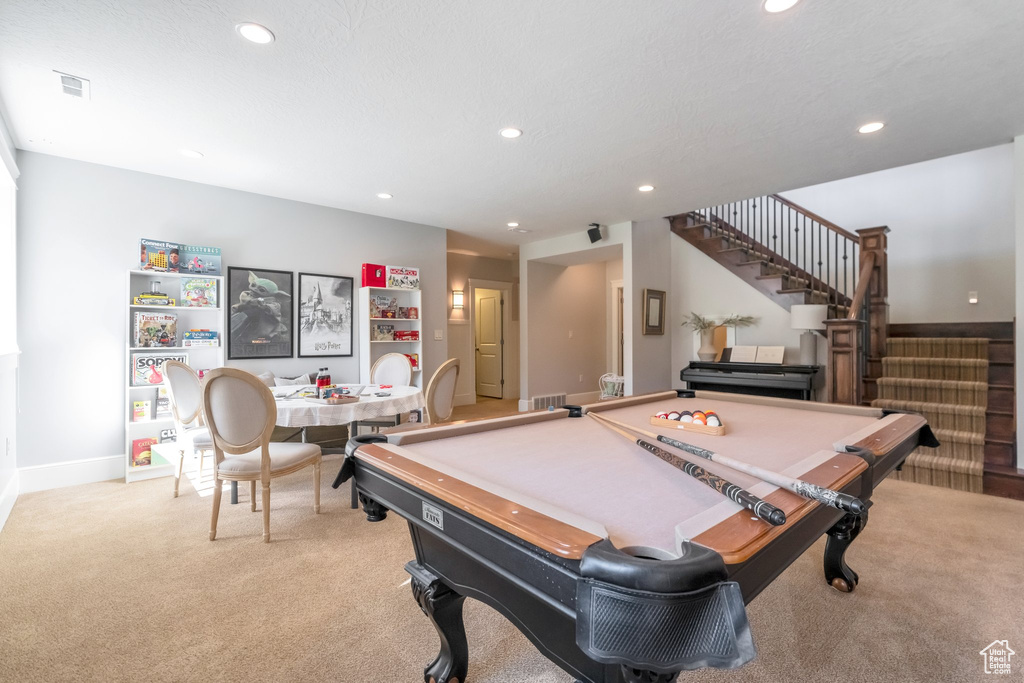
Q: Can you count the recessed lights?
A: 8